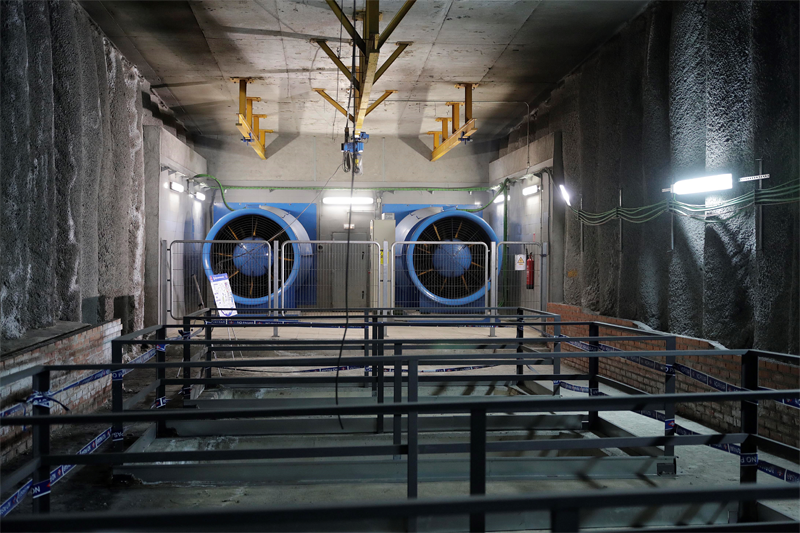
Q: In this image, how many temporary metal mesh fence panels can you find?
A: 4